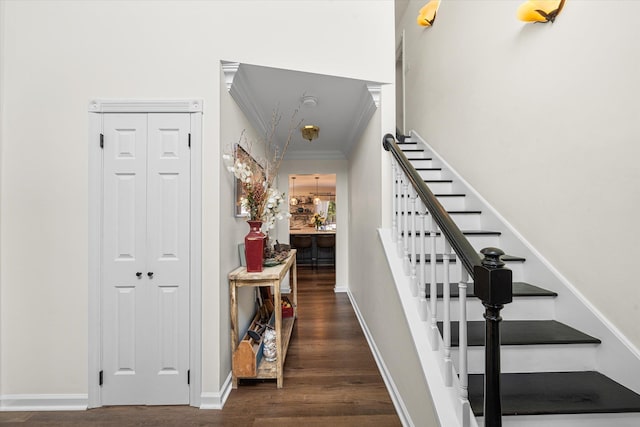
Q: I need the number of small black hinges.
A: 4